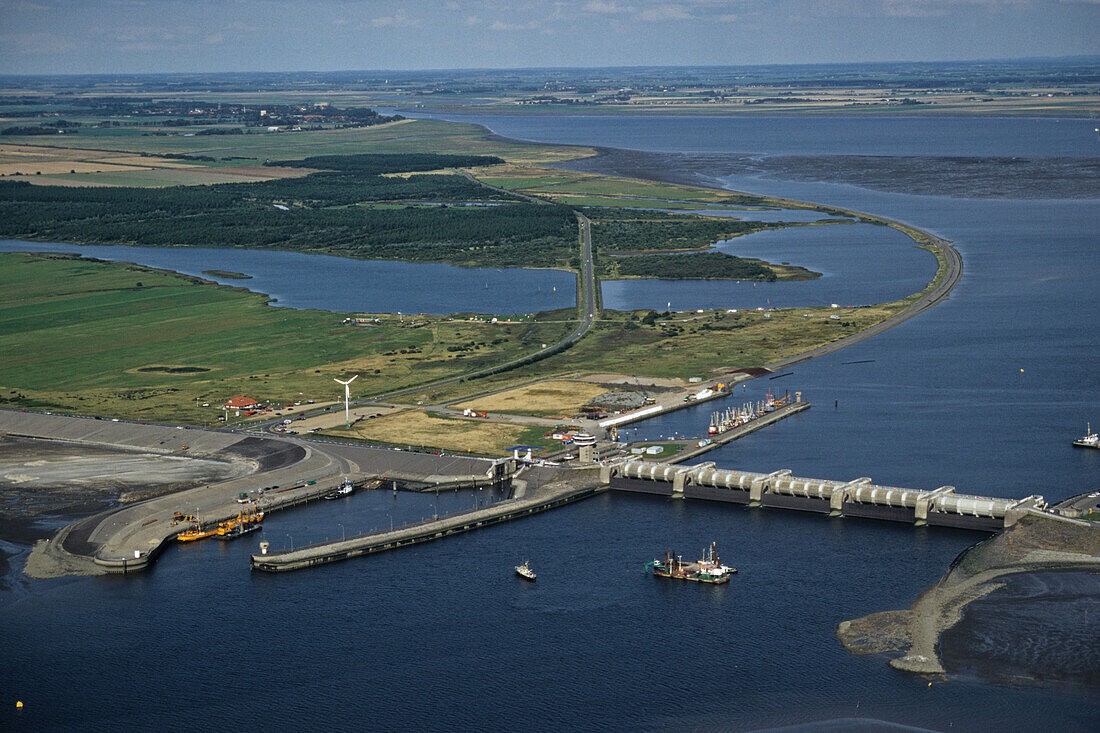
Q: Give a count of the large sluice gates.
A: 5